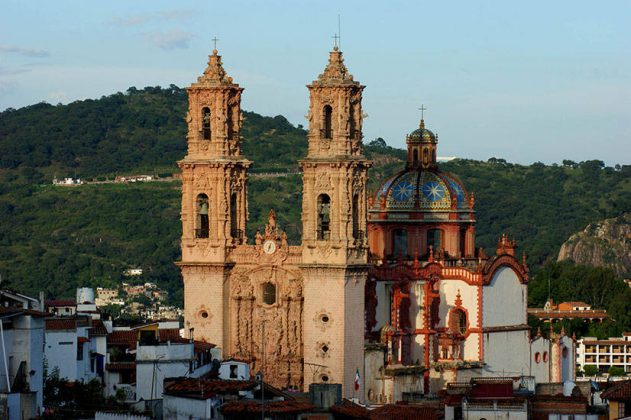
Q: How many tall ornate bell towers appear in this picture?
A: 2